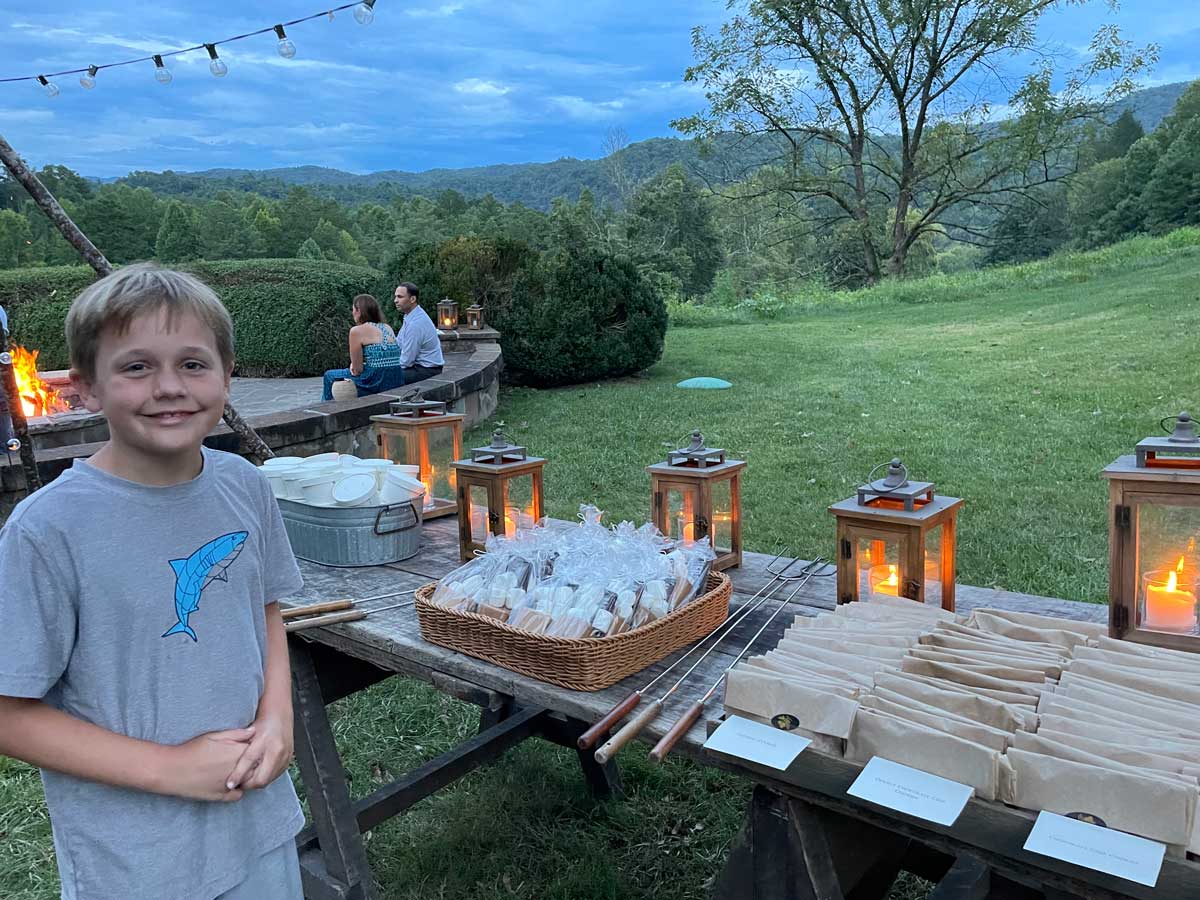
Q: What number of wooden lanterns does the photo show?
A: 7